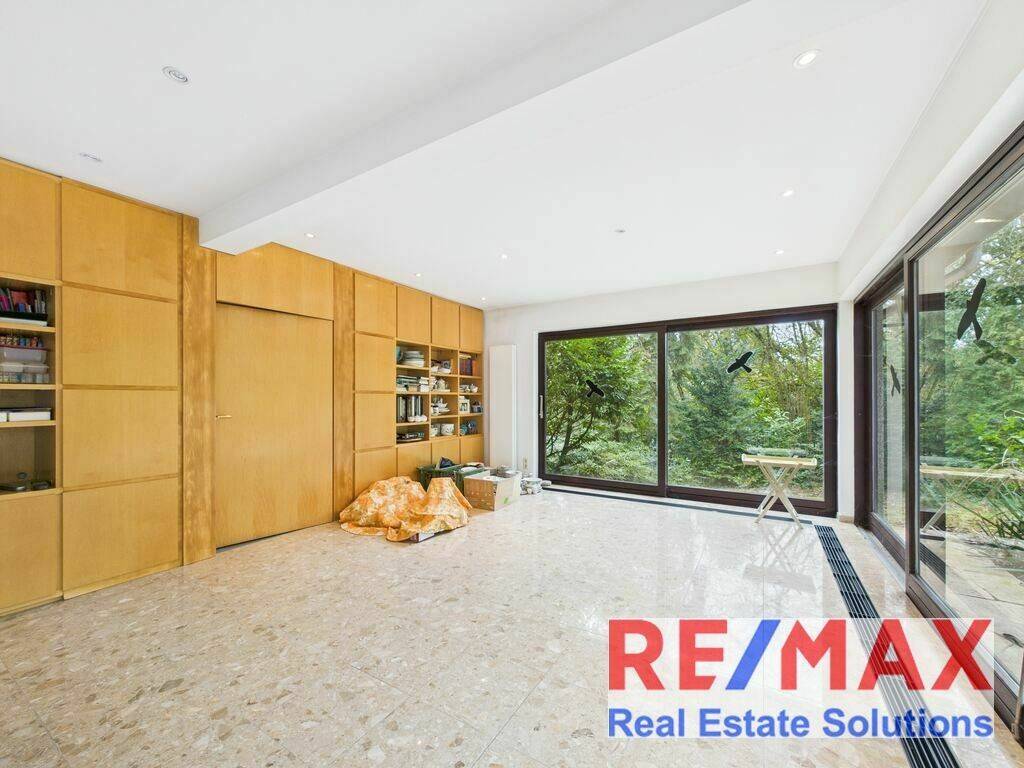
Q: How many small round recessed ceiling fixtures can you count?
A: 10